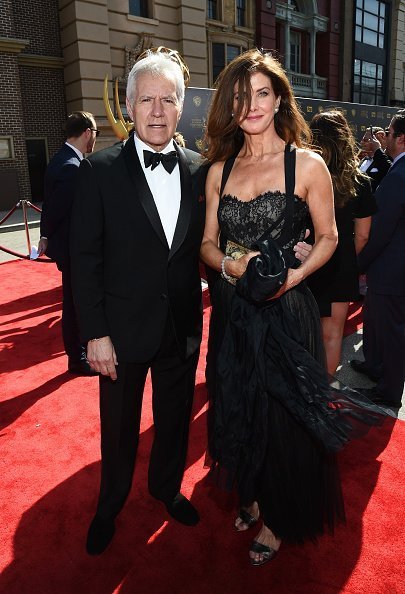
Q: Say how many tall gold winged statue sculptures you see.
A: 1